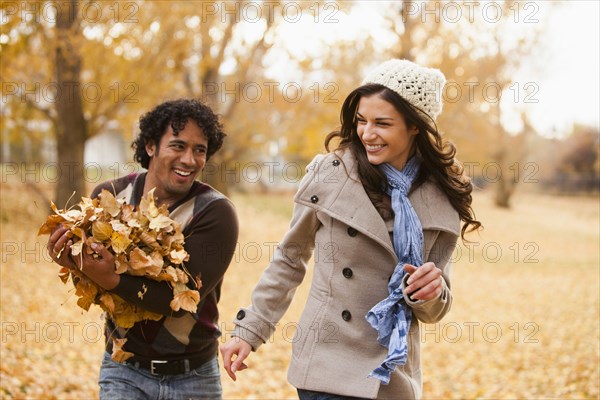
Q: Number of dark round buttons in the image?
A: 6